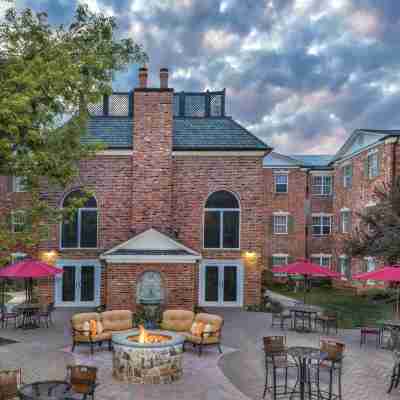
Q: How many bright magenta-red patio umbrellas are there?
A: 3